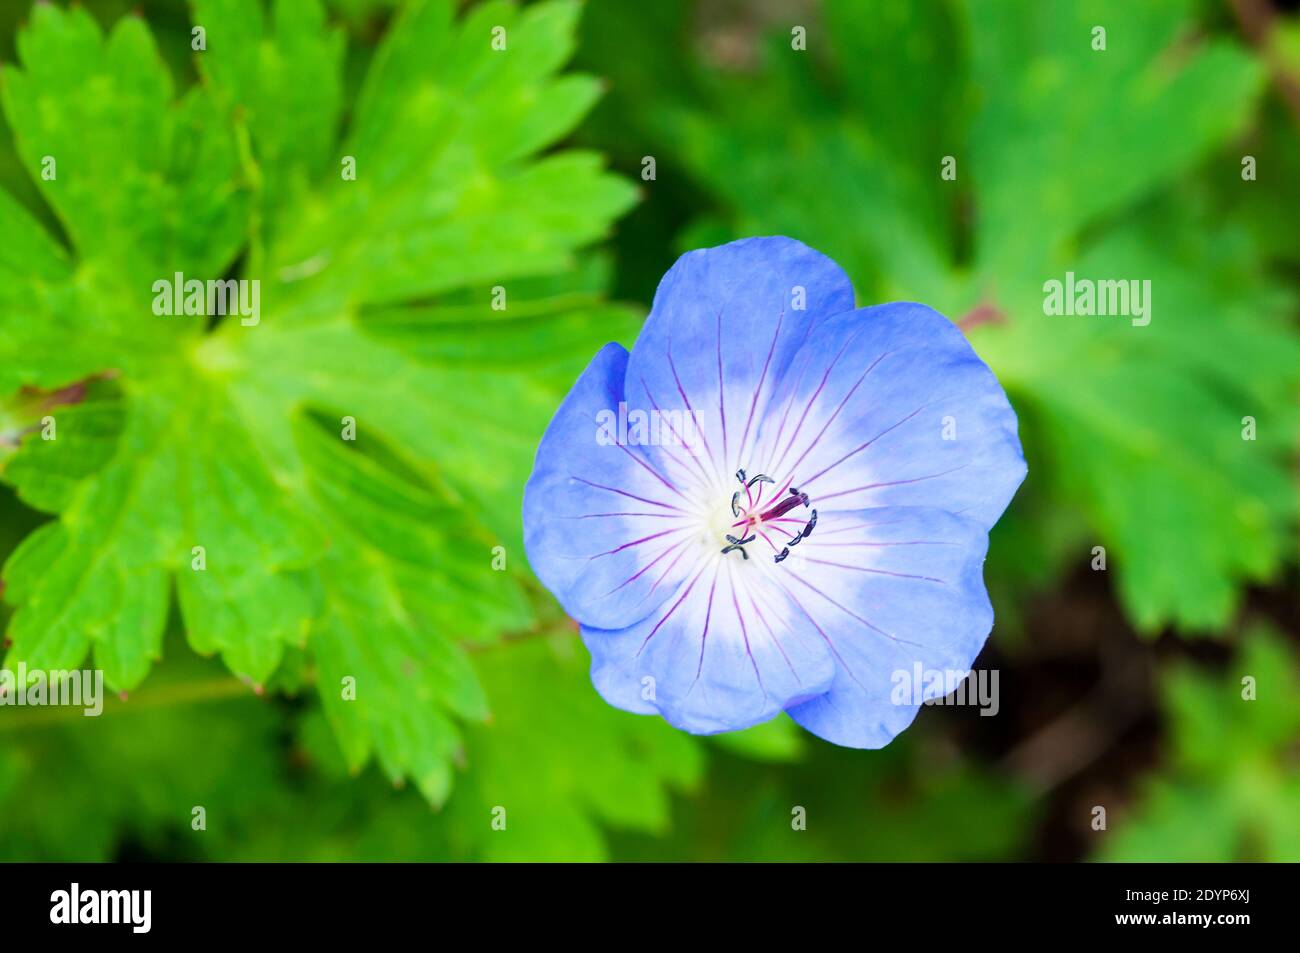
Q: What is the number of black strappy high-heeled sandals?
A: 0